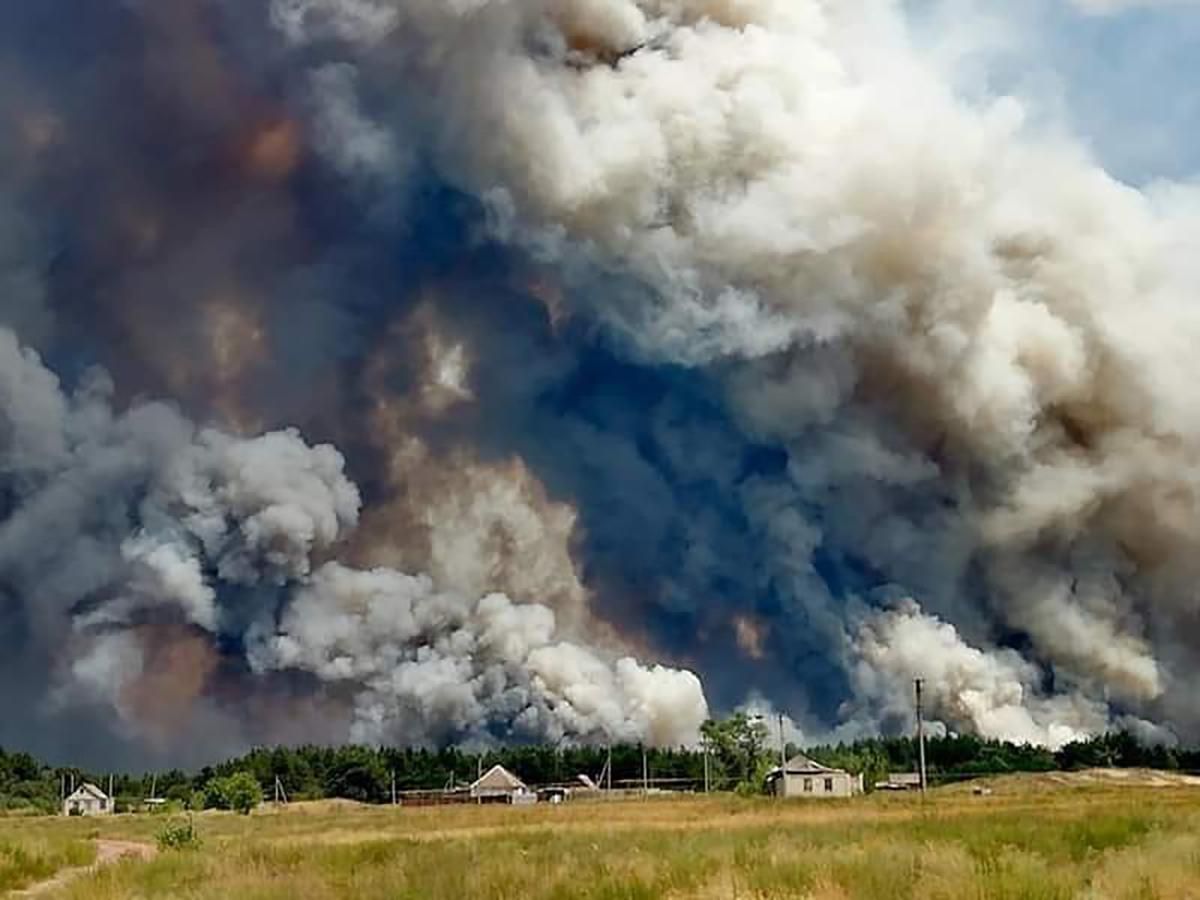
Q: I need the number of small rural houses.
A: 3